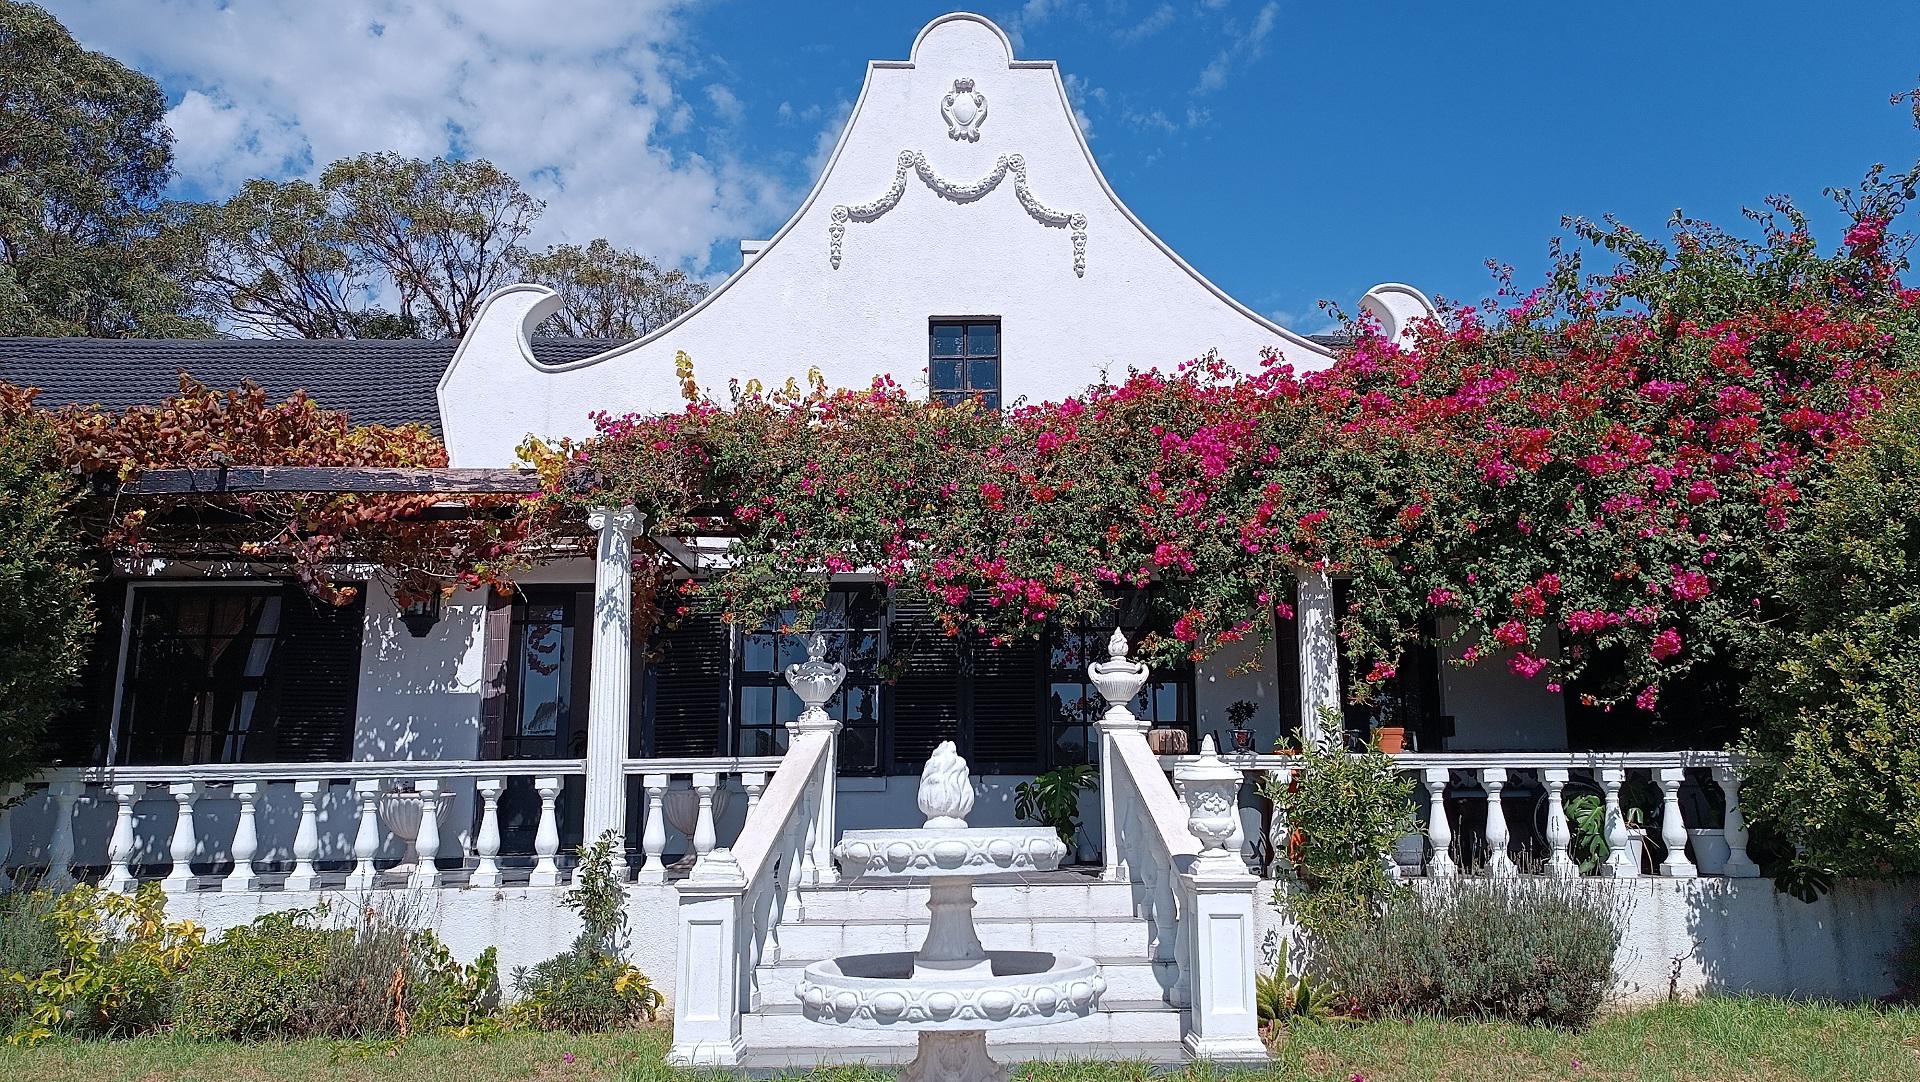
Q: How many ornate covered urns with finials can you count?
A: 3